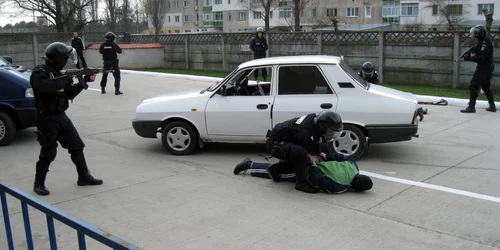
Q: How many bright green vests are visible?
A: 1